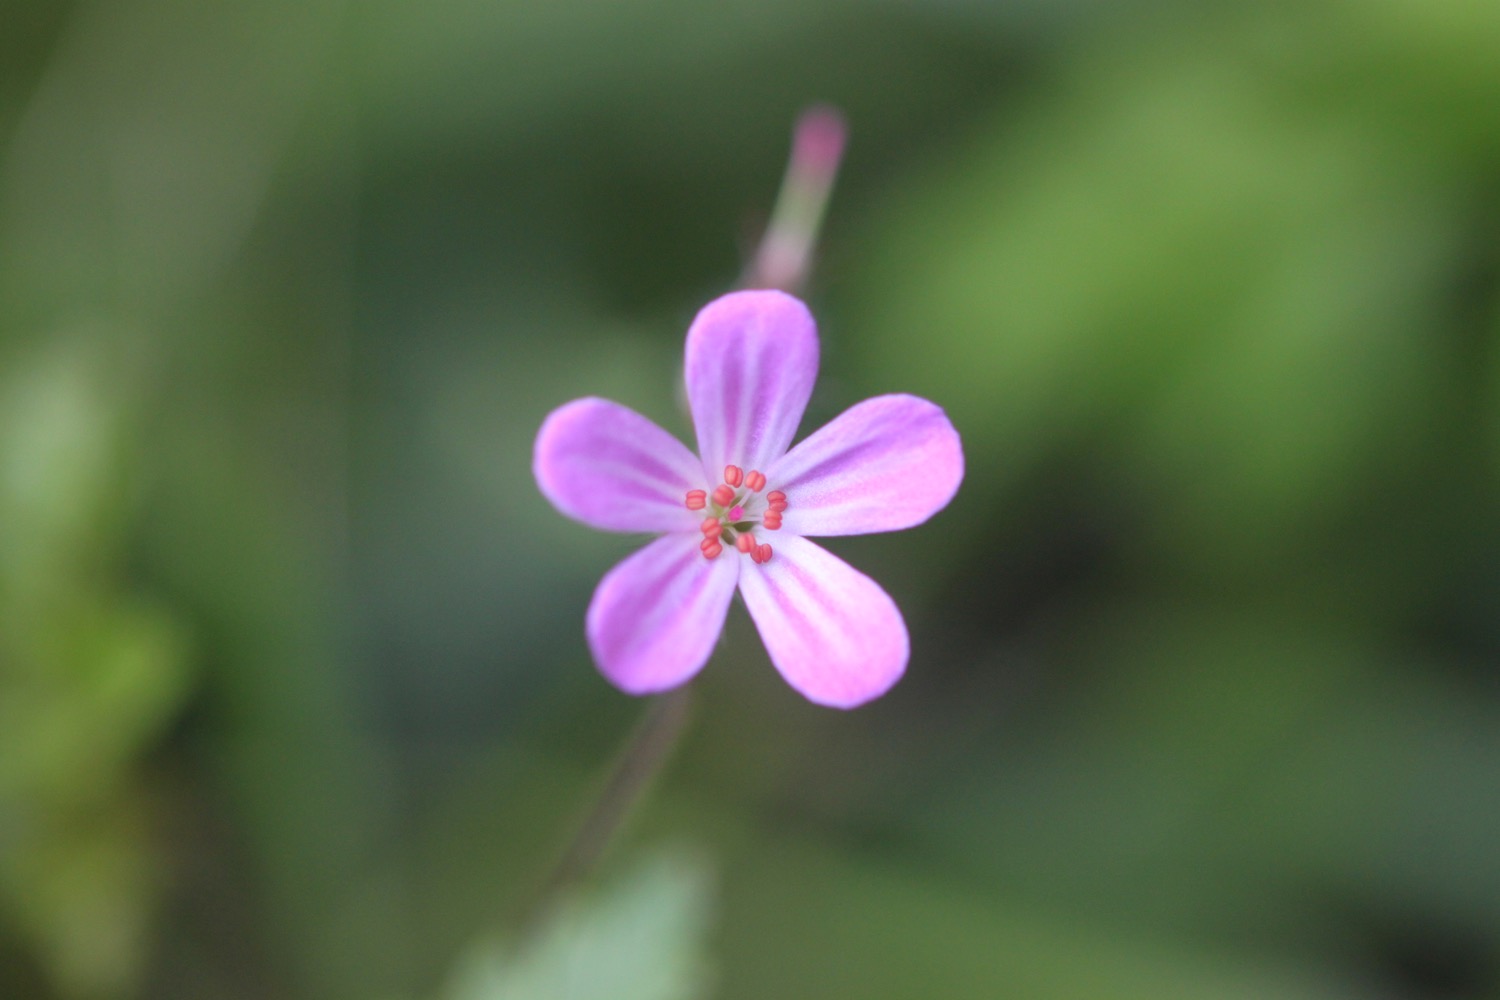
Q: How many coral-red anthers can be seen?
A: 10